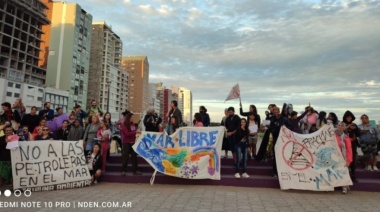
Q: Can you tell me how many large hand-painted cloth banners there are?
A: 3